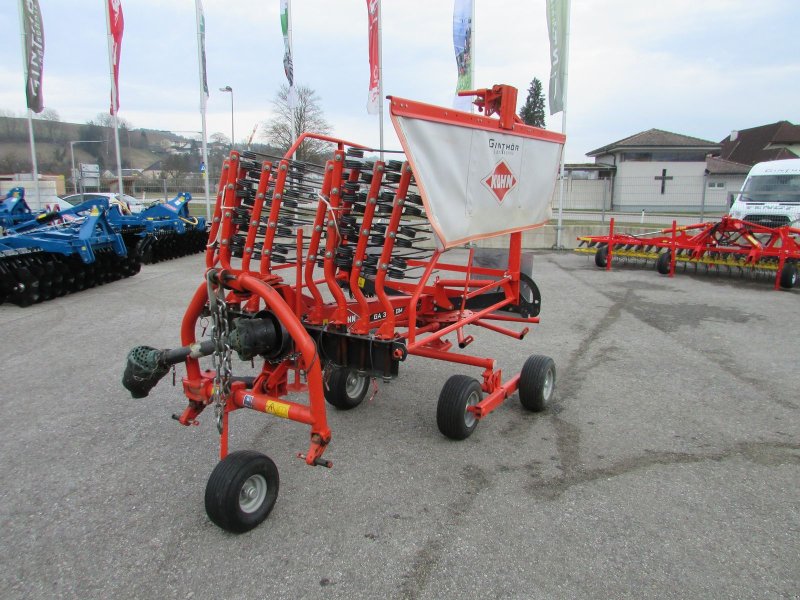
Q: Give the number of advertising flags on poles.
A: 7